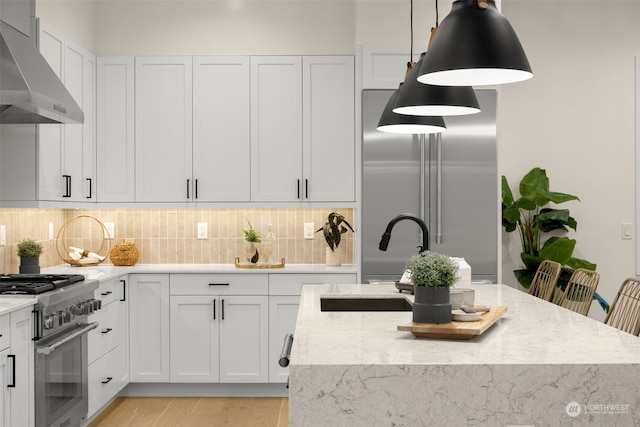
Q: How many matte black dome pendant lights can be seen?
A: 3